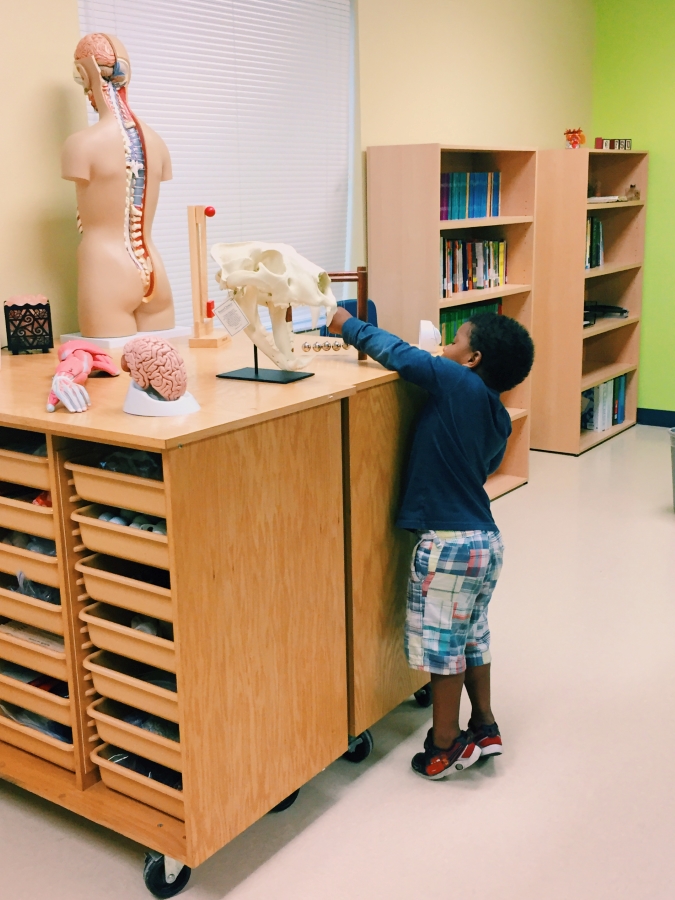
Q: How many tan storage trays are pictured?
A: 14